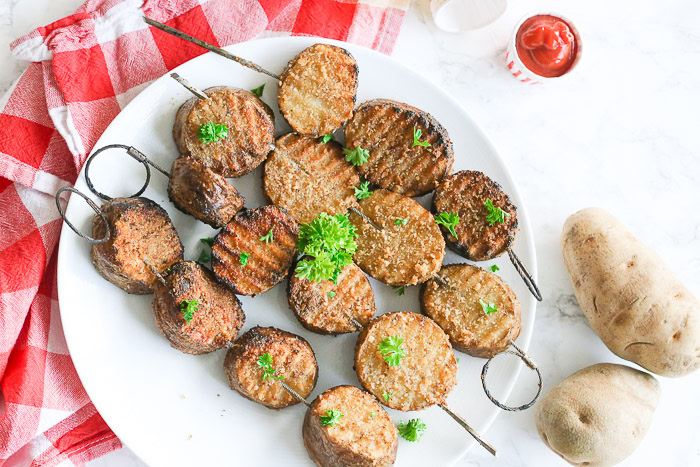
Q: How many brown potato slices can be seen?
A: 15